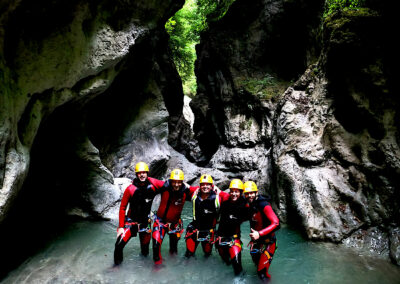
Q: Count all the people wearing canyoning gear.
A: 5